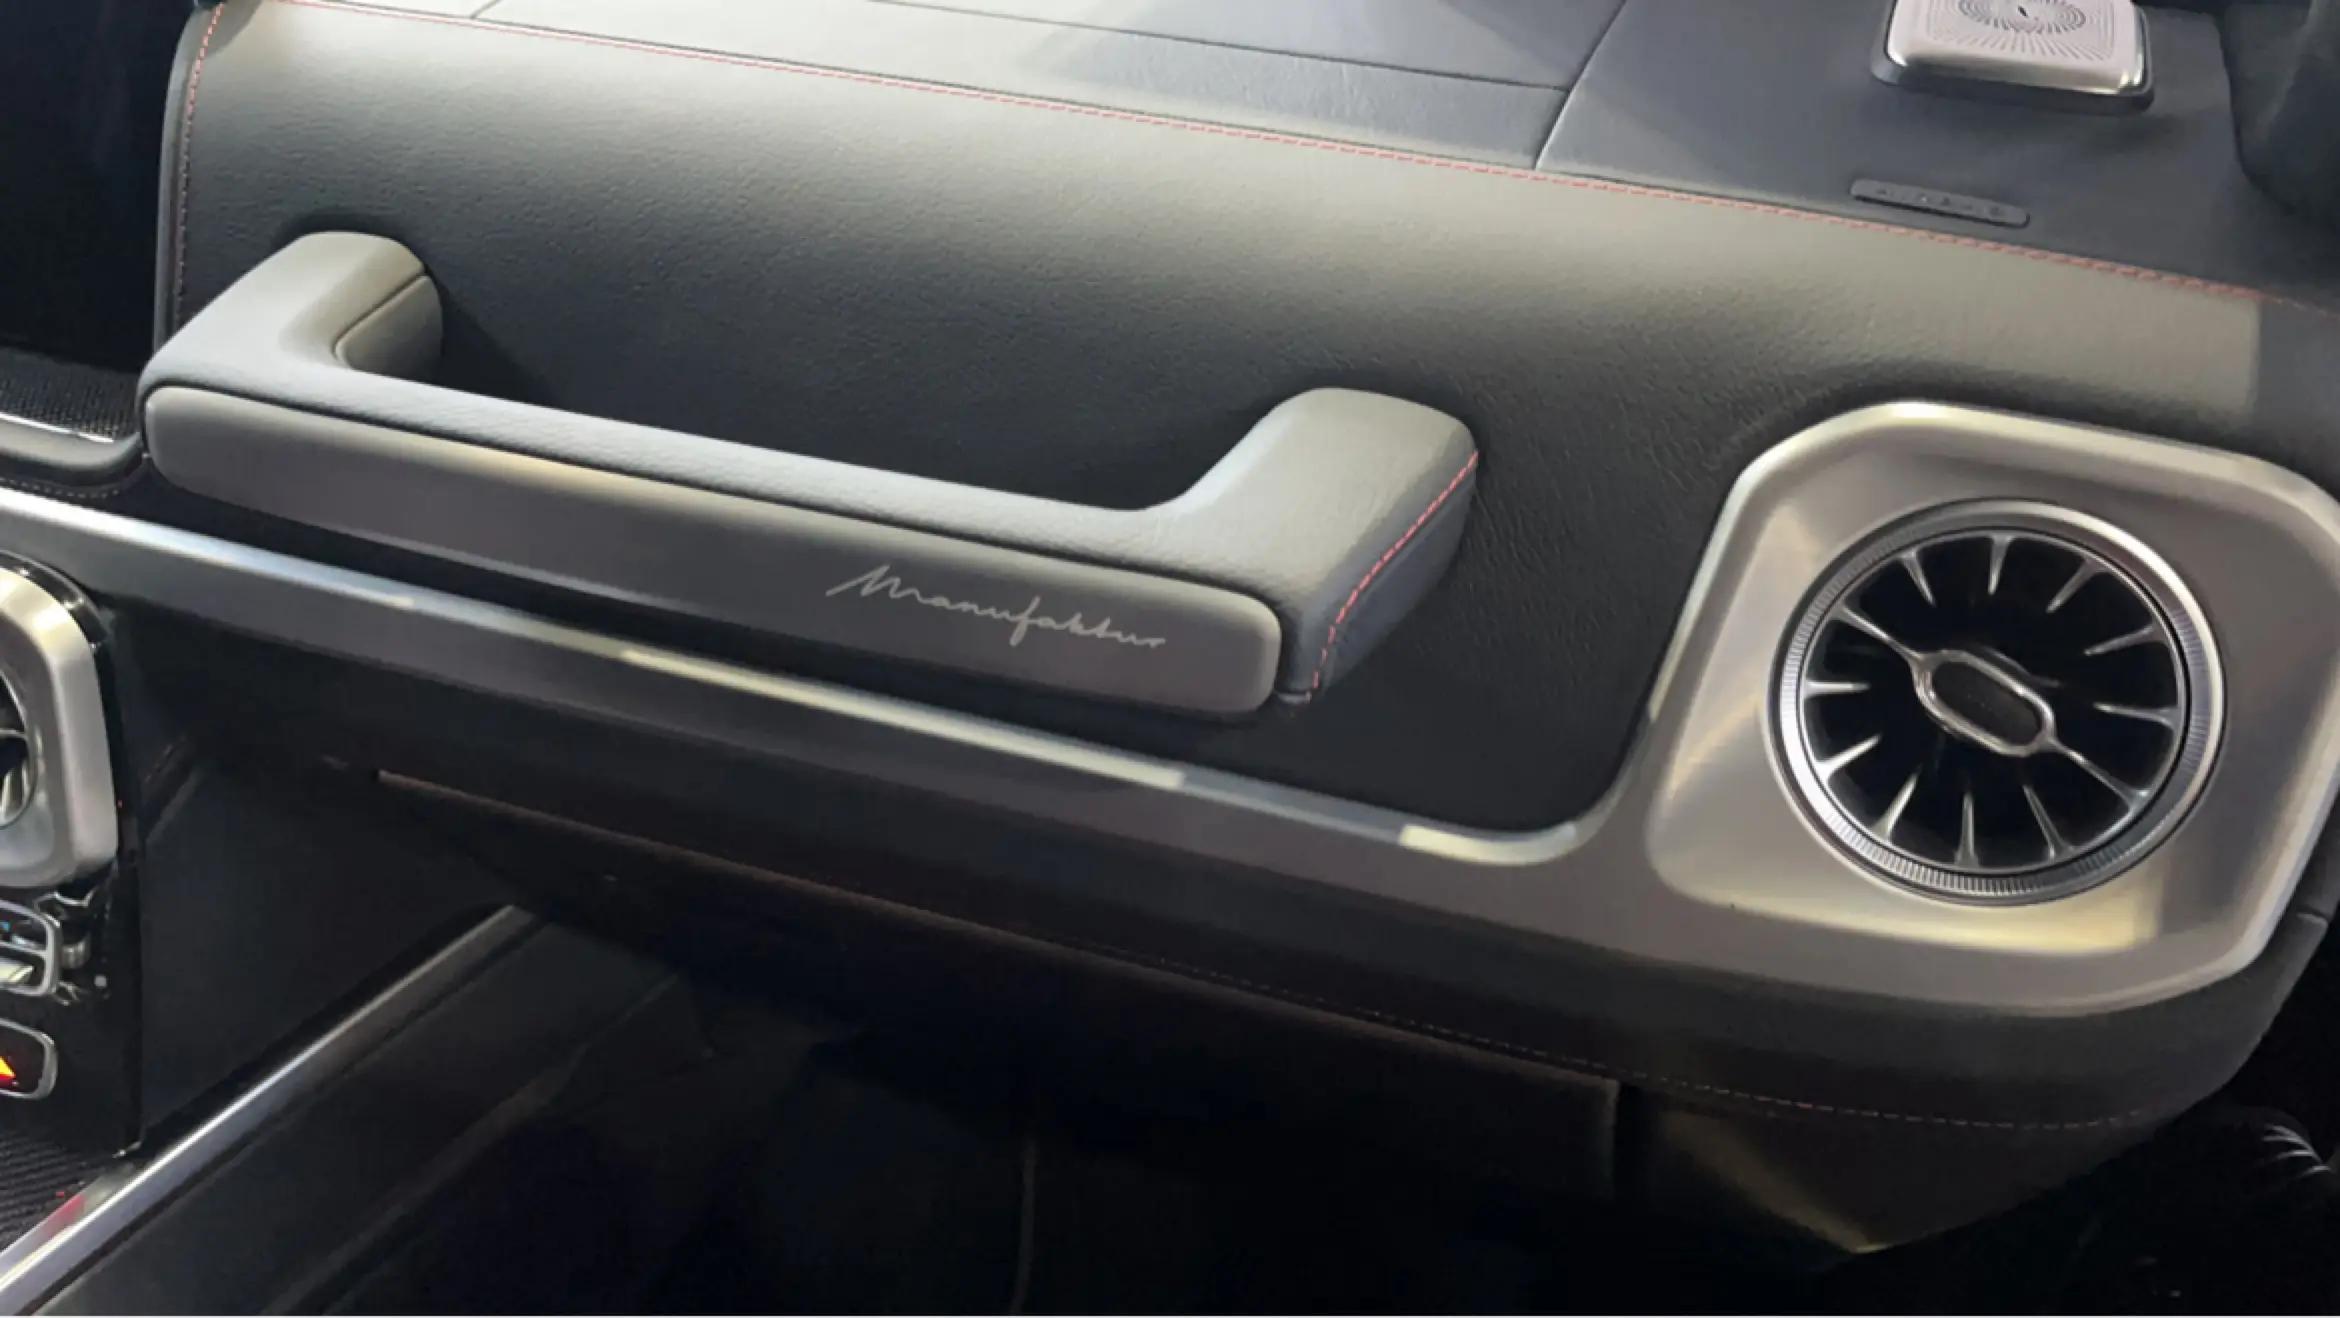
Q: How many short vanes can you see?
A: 10